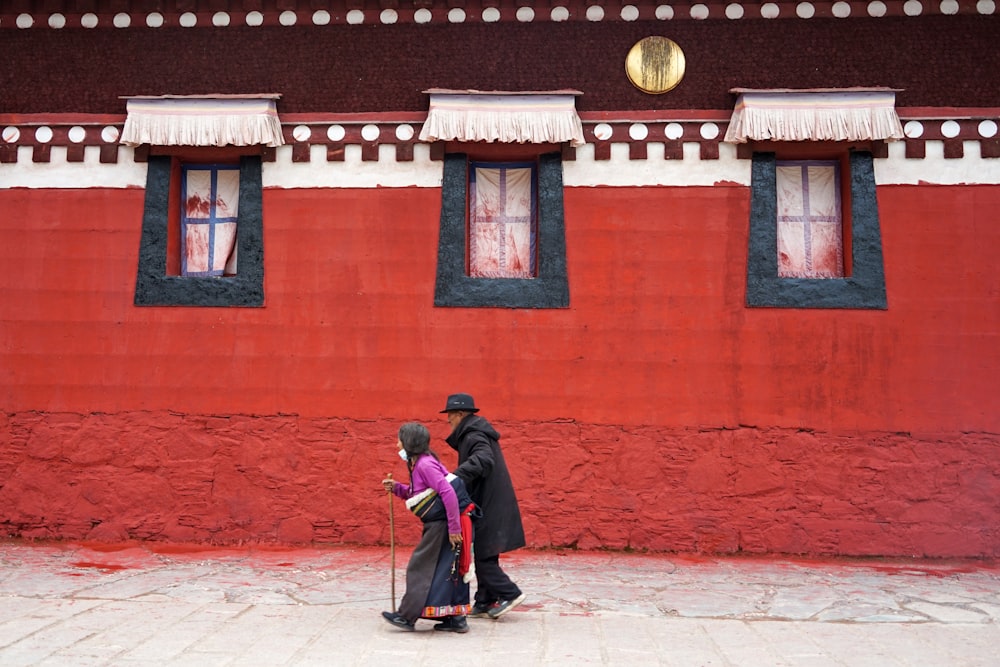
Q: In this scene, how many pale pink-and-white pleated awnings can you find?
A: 3